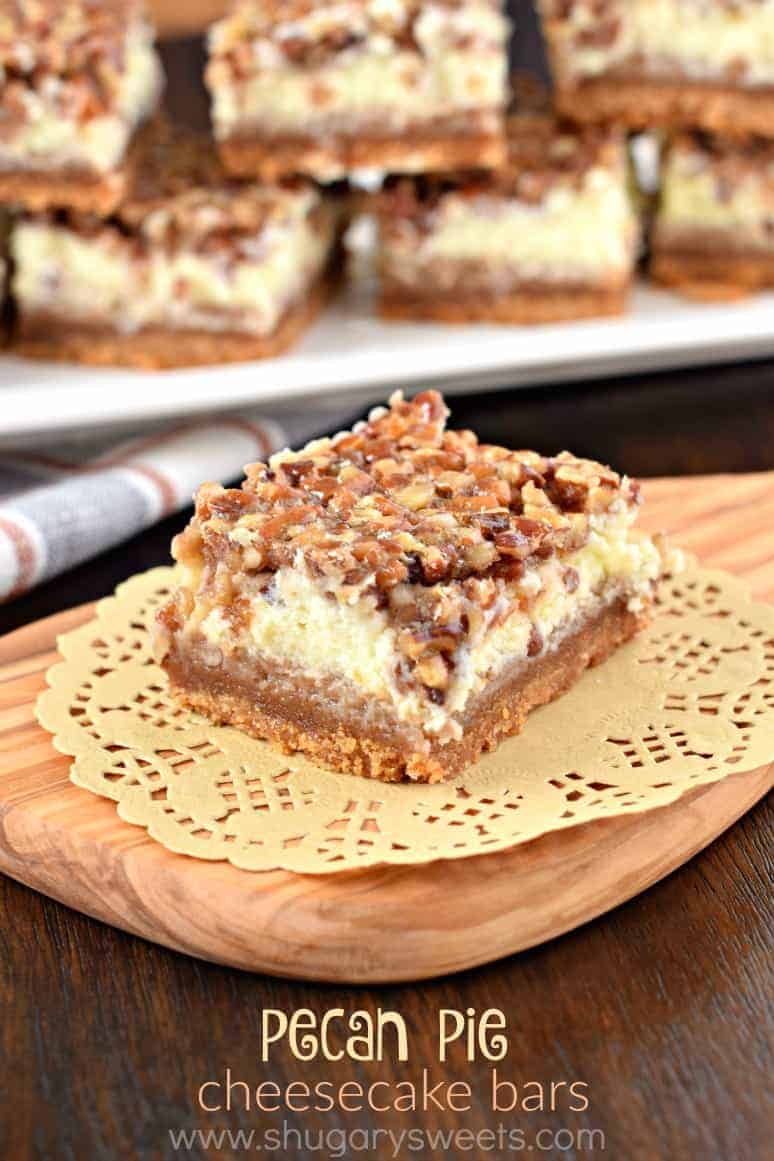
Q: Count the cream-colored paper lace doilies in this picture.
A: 1